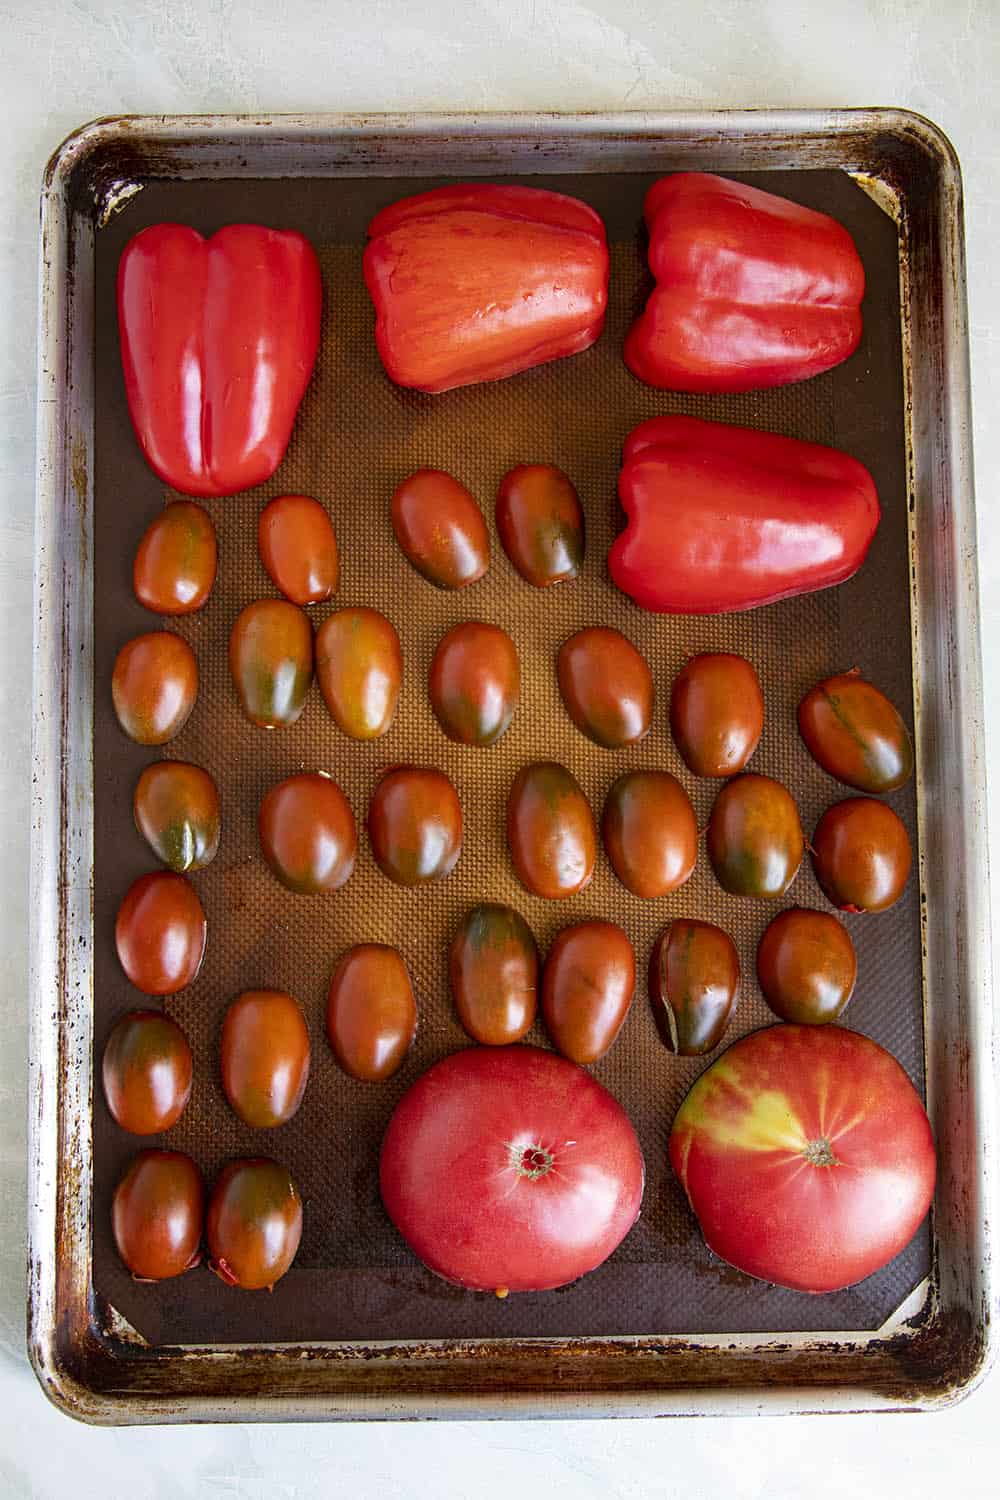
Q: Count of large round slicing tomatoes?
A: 2